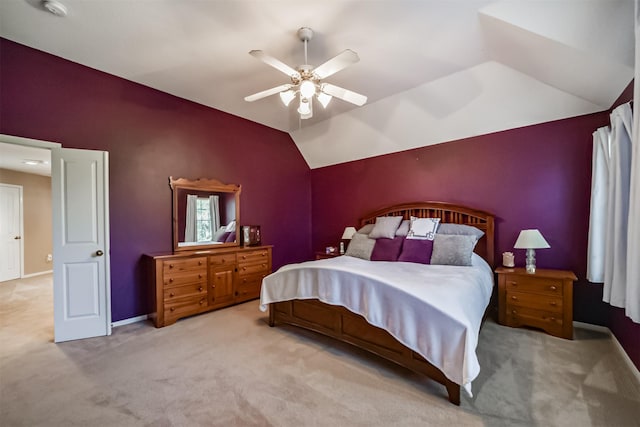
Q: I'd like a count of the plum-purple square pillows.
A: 2